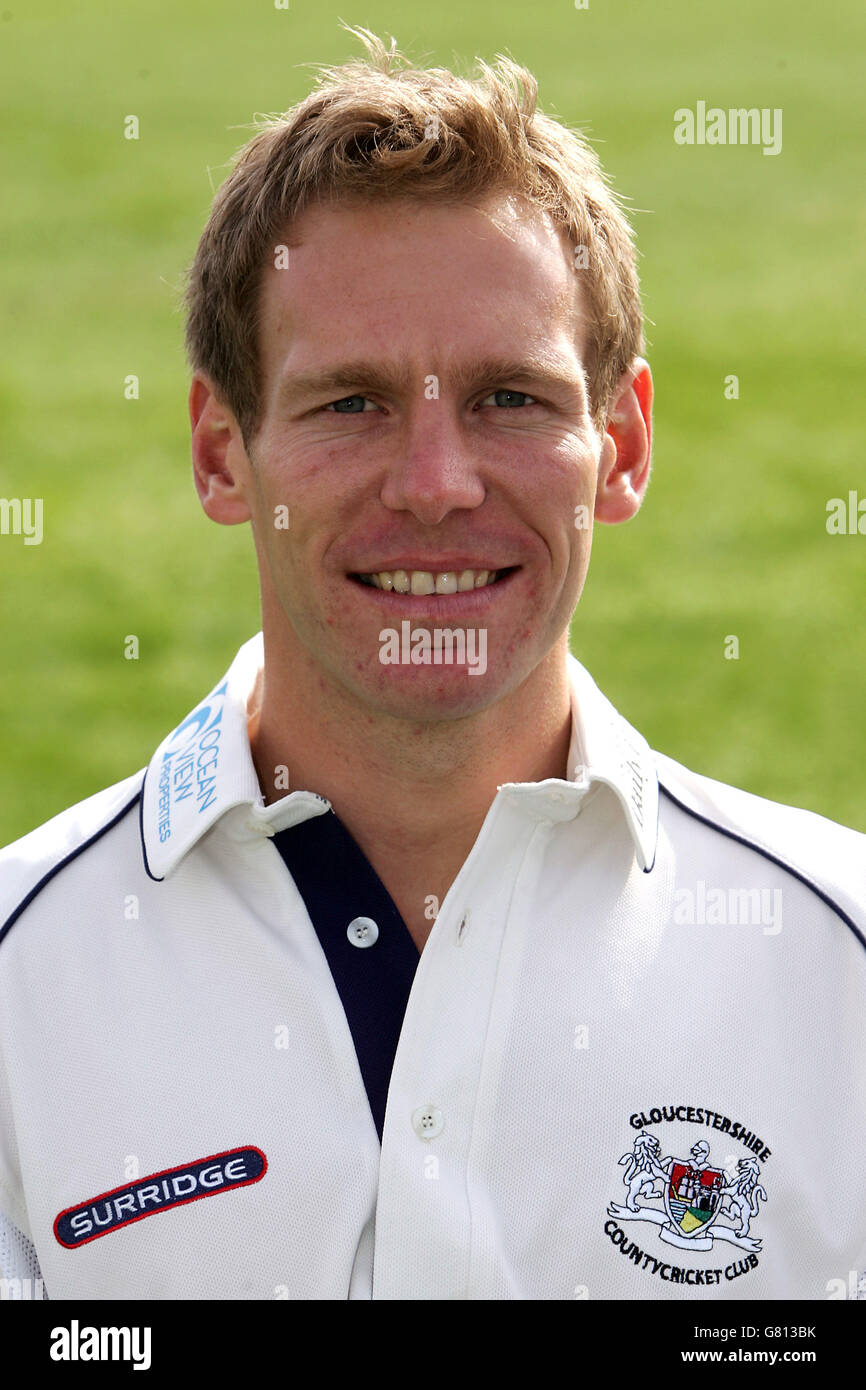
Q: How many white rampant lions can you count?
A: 2